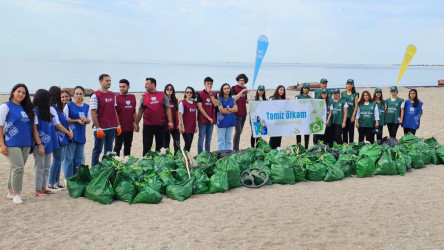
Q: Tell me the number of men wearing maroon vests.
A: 5